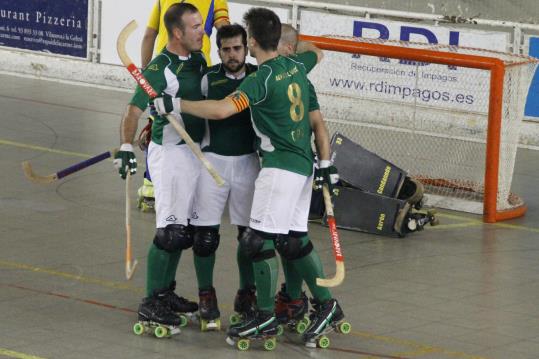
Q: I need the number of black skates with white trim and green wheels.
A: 2